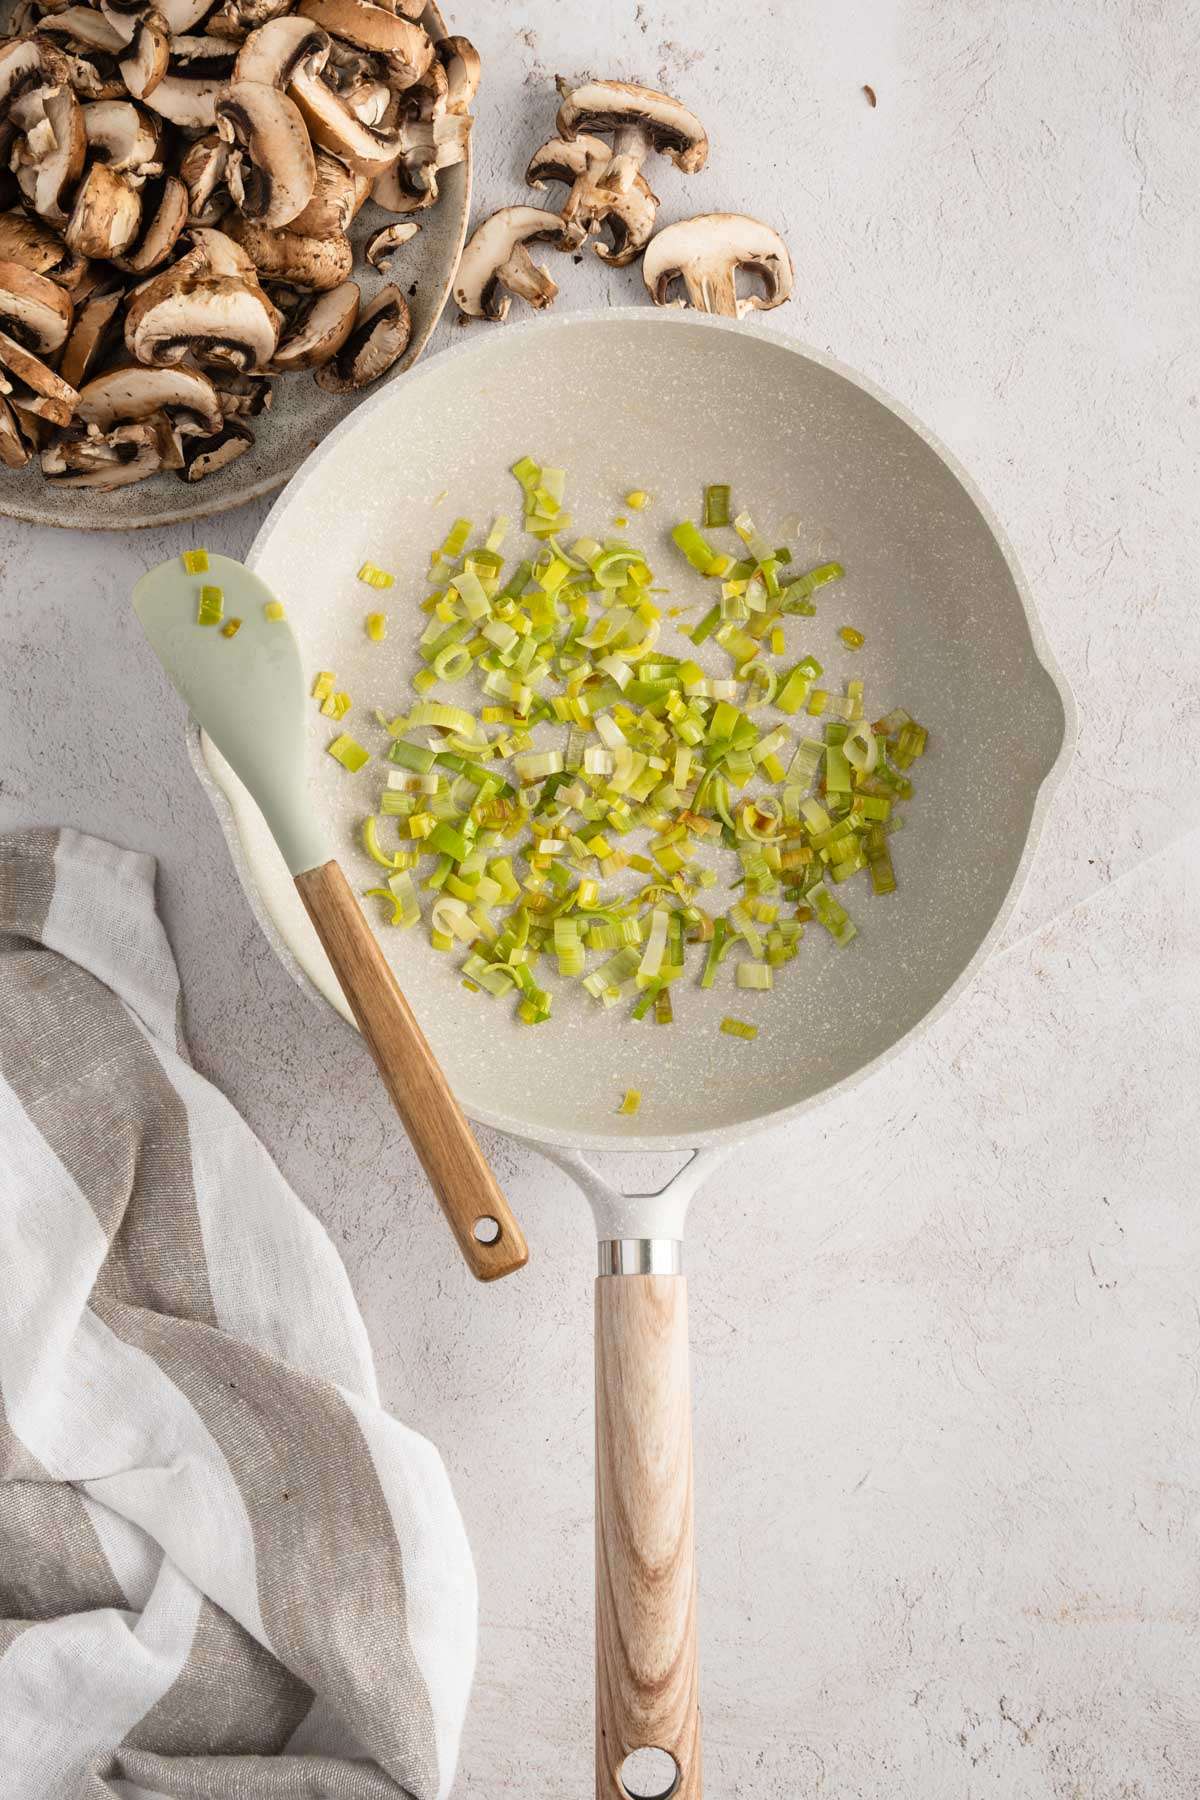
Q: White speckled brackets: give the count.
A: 1